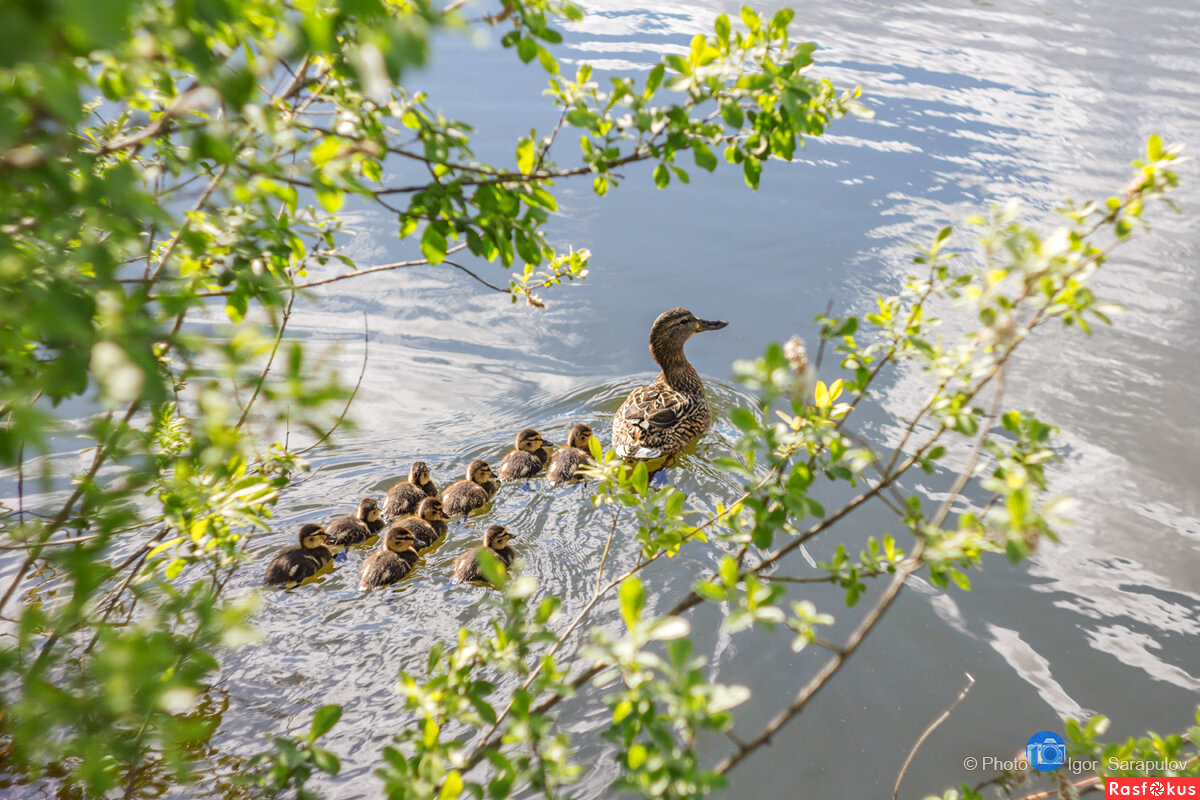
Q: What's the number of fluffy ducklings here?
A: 9